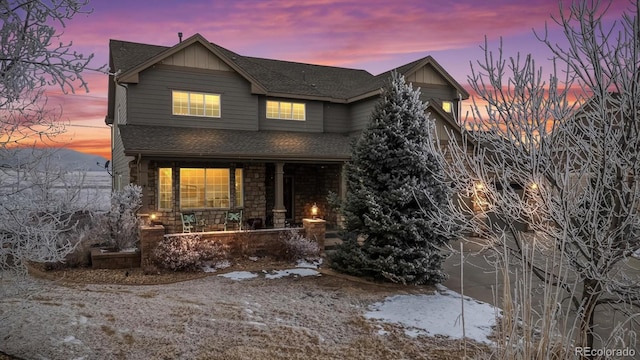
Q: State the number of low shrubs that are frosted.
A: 2